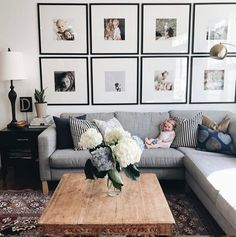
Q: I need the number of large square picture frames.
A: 8